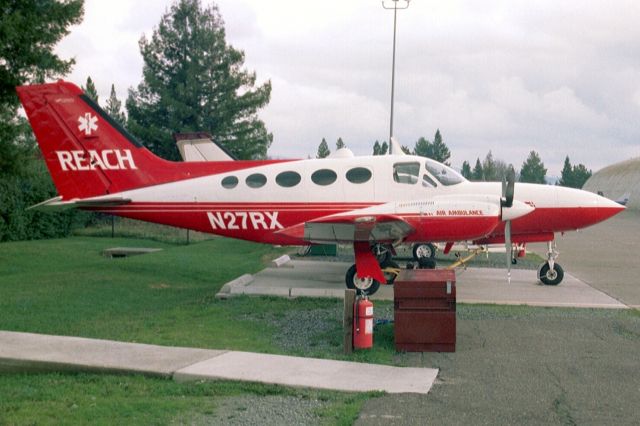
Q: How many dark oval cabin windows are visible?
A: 5